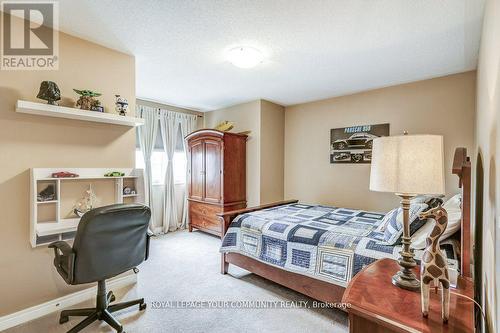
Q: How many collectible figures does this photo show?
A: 3